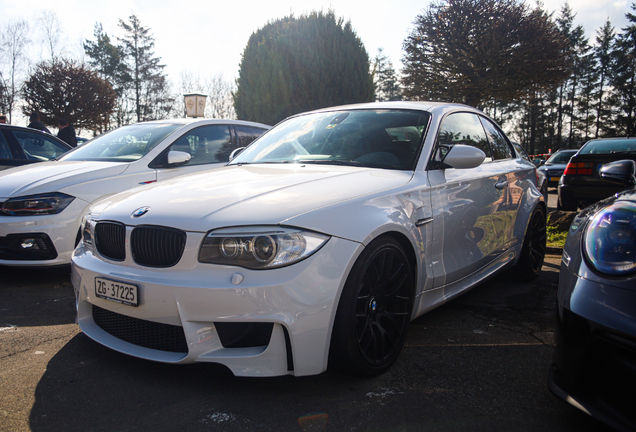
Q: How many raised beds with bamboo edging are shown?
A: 0